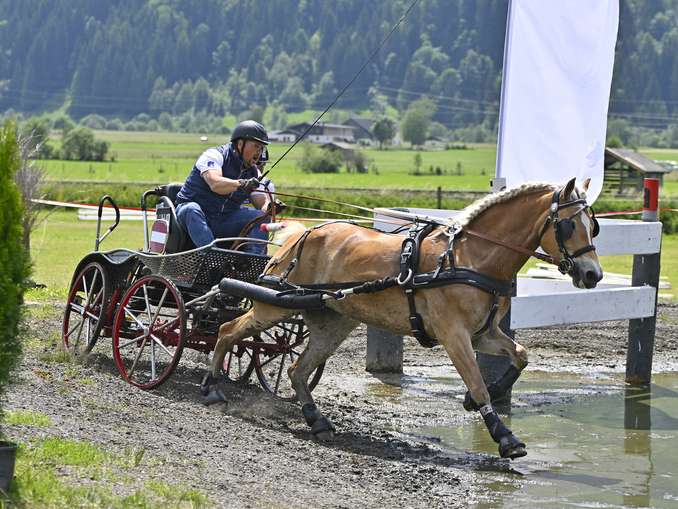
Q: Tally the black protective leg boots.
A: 4